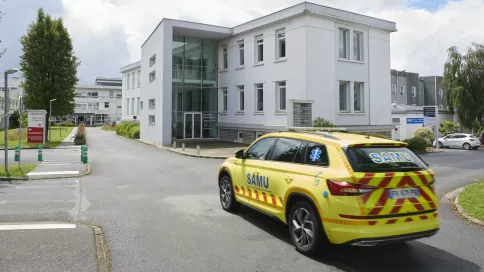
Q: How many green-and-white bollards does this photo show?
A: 4